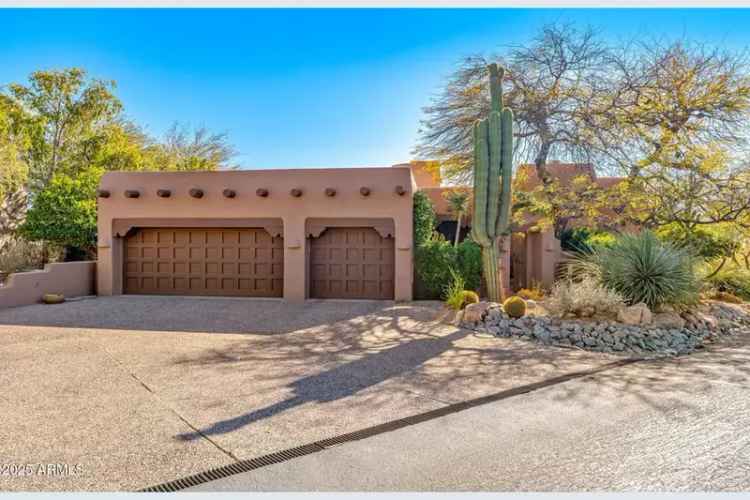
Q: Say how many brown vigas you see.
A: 10